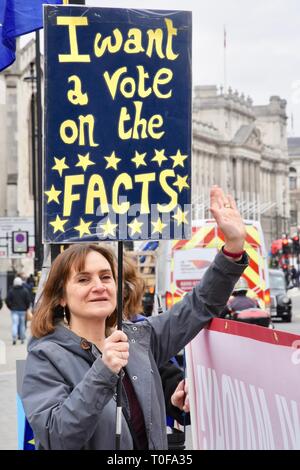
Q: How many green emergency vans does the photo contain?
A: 0